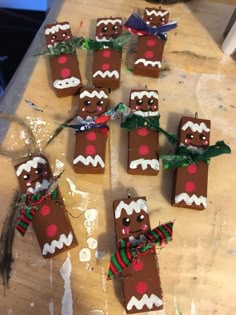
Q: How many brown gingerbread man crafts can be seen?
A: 8